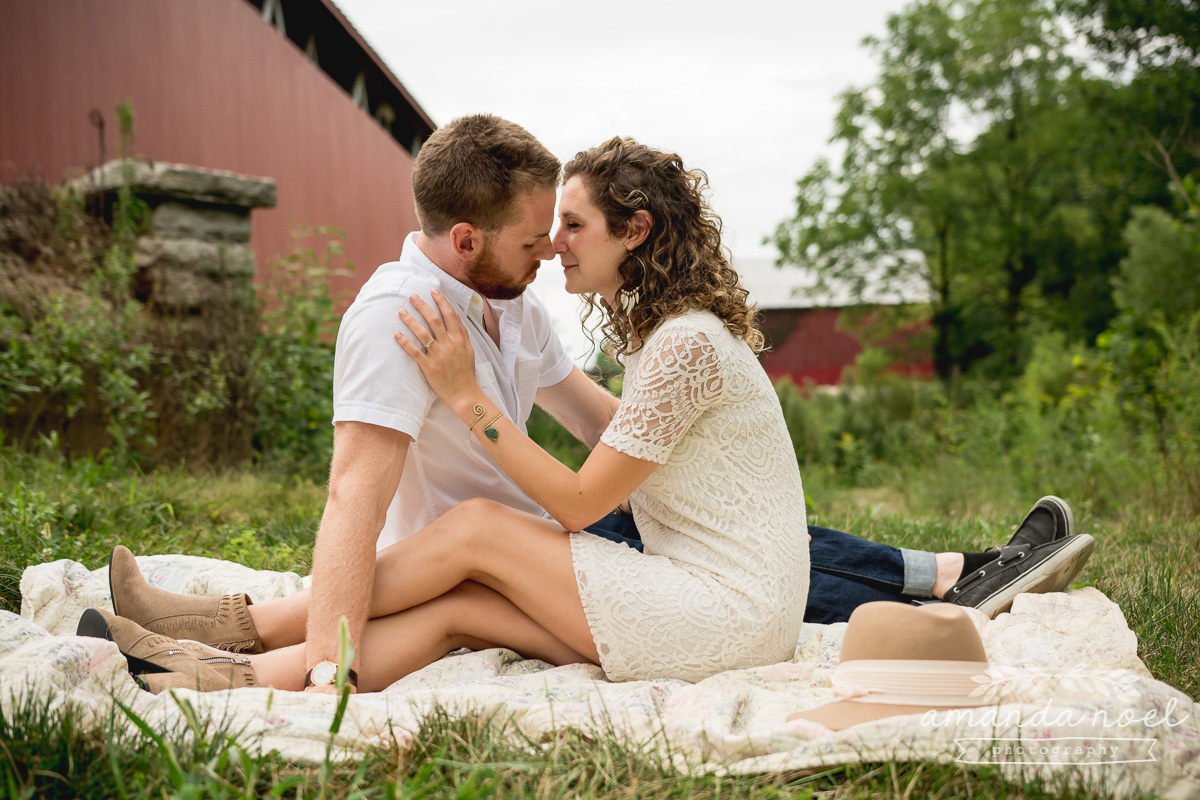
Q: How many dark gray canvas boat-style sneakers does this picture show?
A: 2